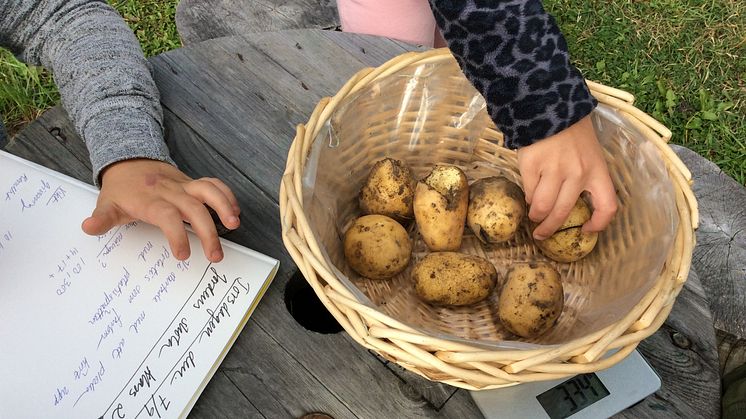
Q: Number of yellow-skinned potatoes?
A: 7